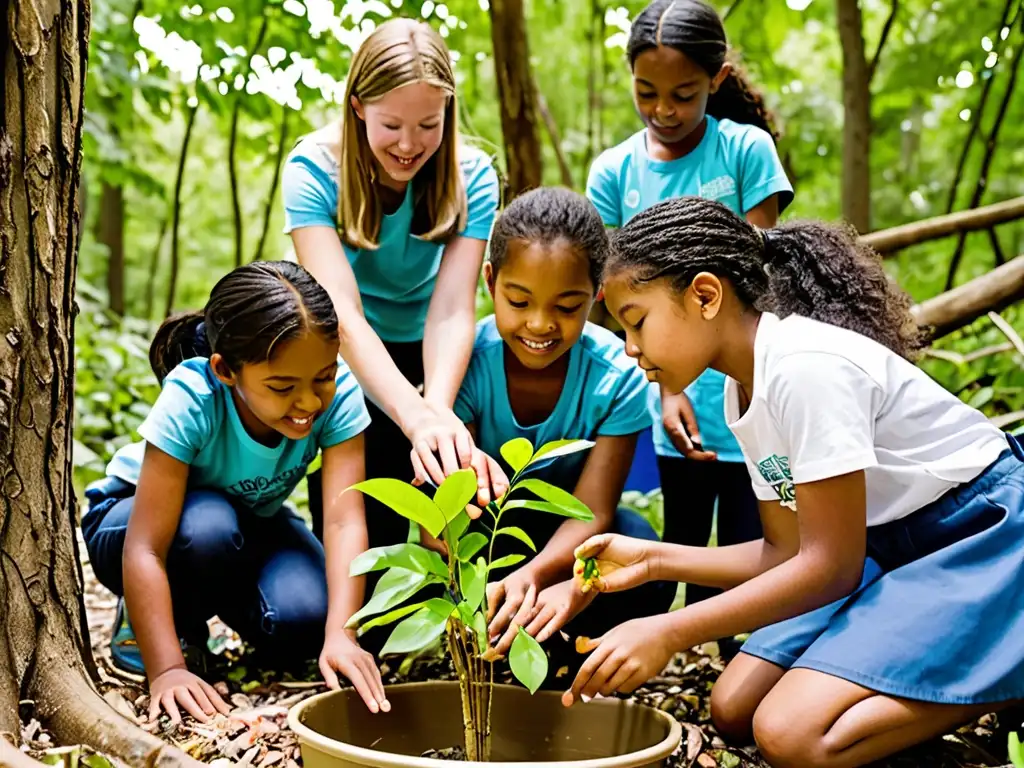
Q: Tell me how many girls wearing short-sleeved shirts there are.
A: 5